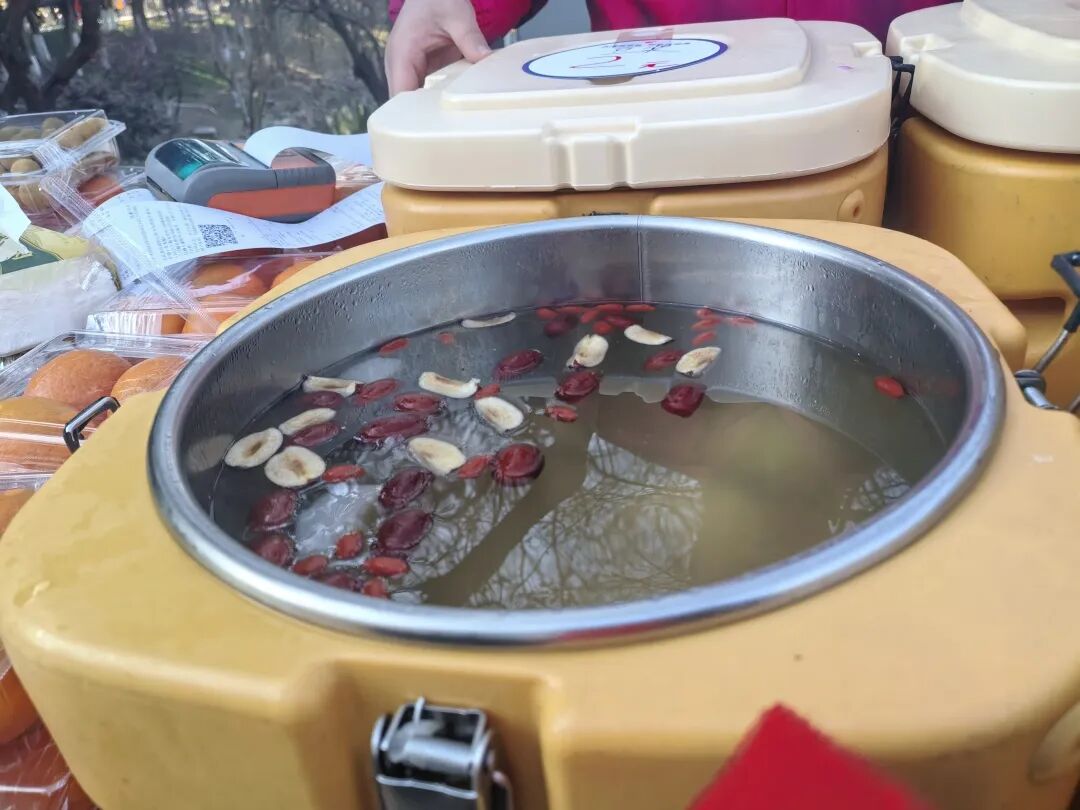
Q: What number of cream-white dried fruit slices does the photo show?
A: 11